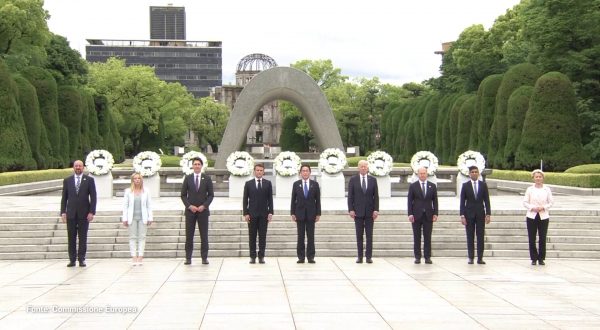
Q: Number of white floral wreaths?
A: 9